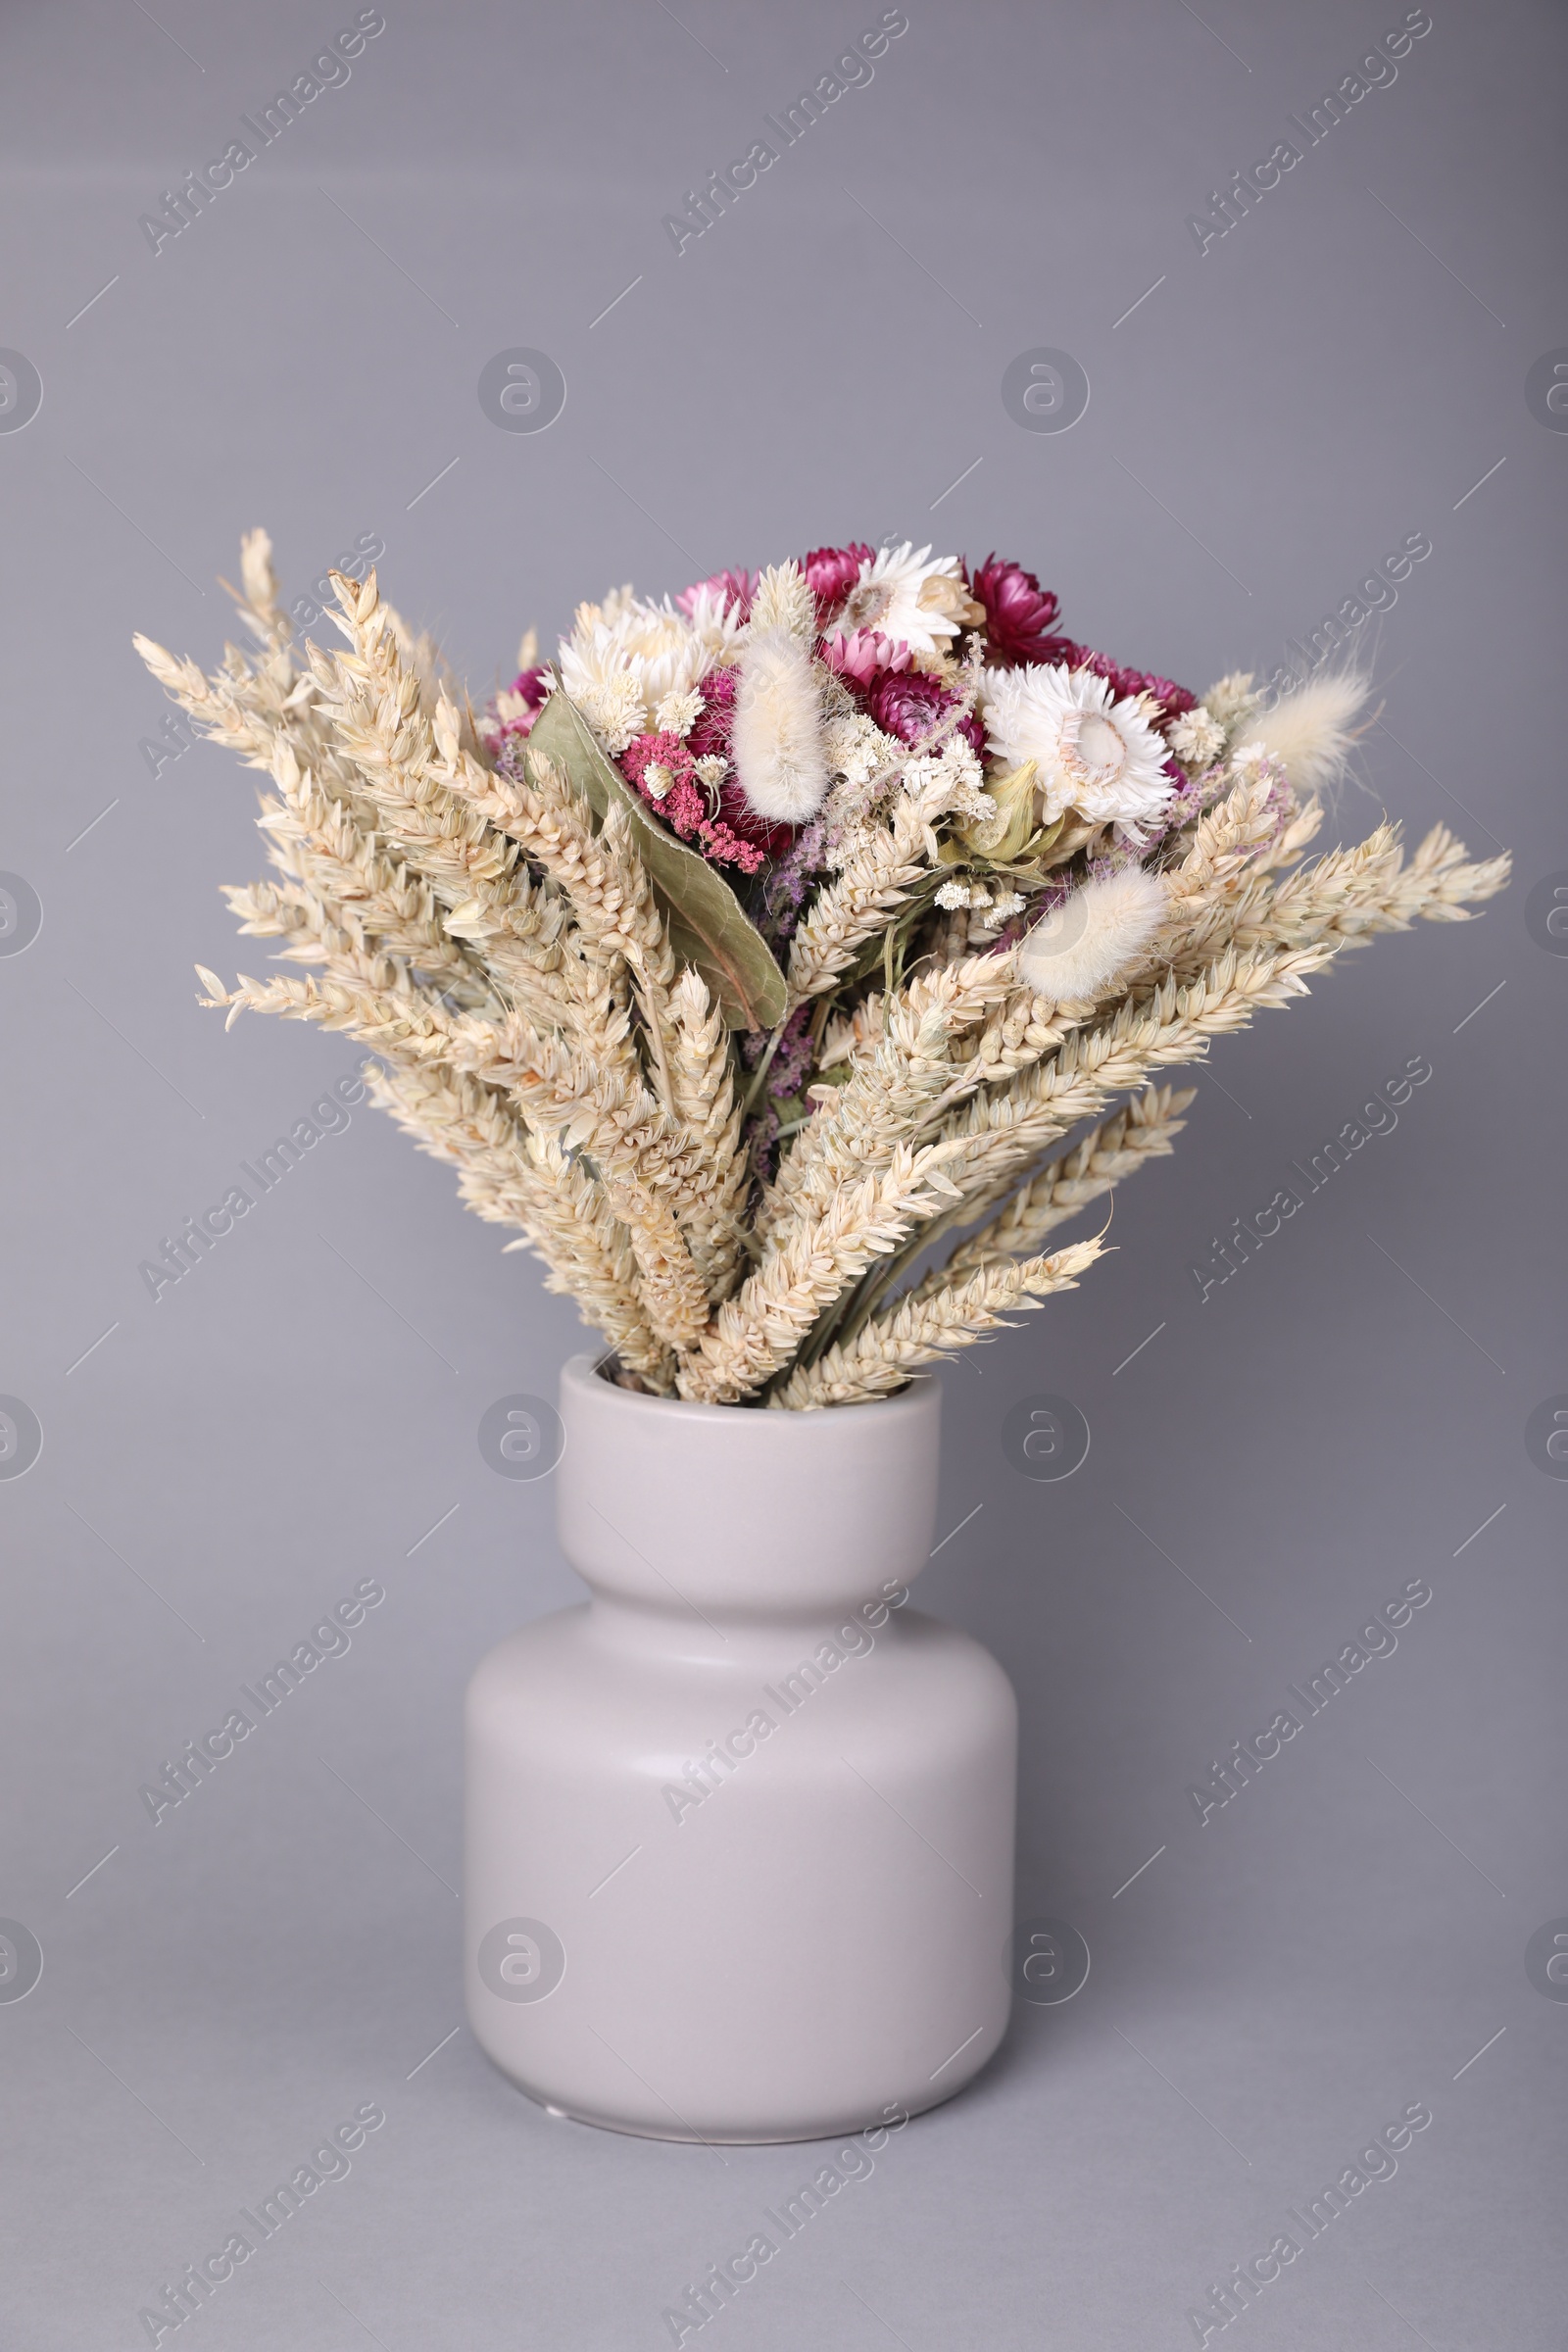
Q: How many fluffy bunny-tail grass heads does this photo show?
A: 3